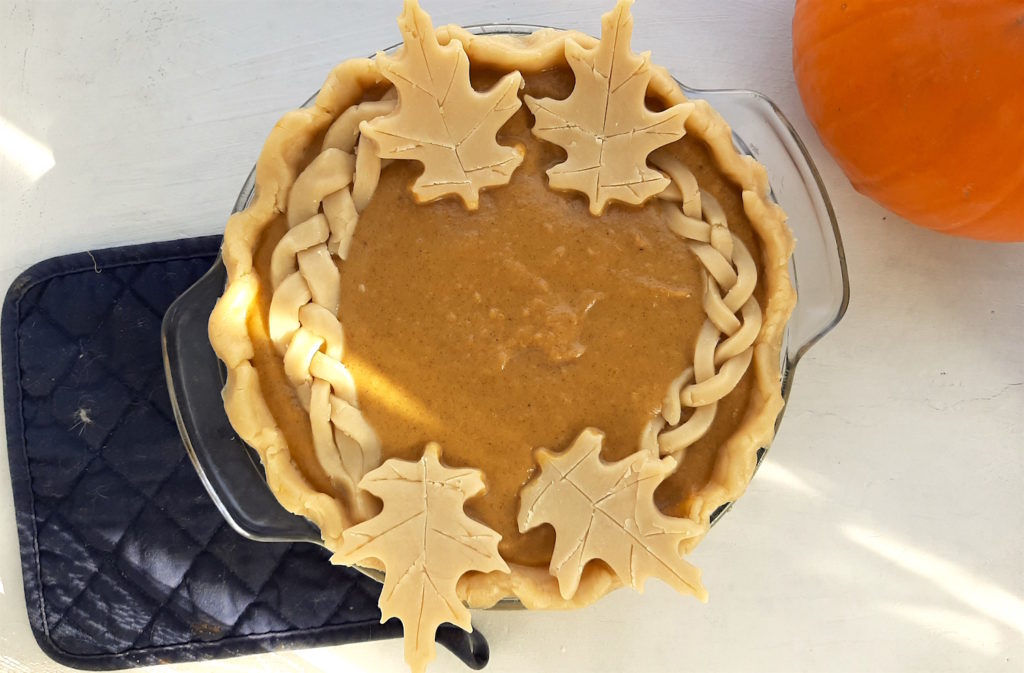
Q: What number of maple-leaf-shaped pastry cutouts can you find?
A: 4